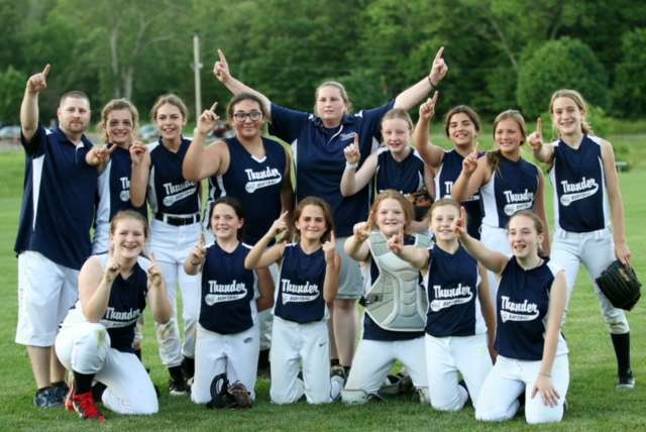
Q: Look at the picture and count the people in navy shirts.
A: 15